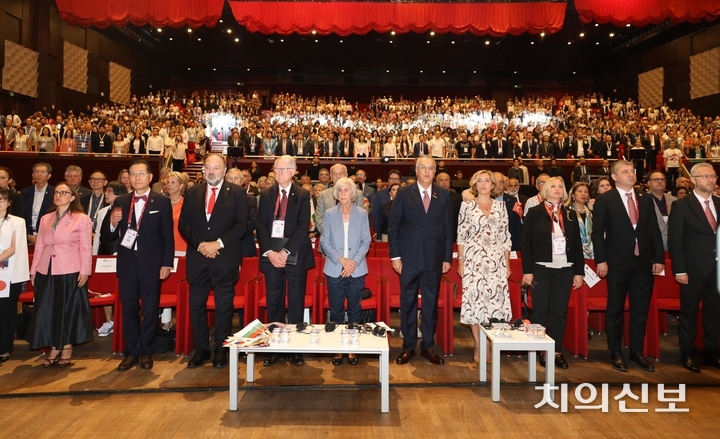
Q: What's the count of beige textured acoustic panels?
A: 5